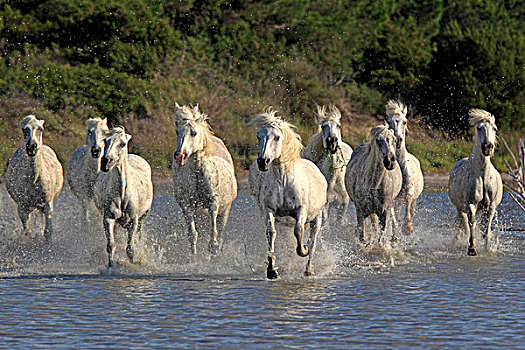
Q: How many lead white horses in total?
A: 1